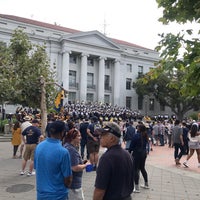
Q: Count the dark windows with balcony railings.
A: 3